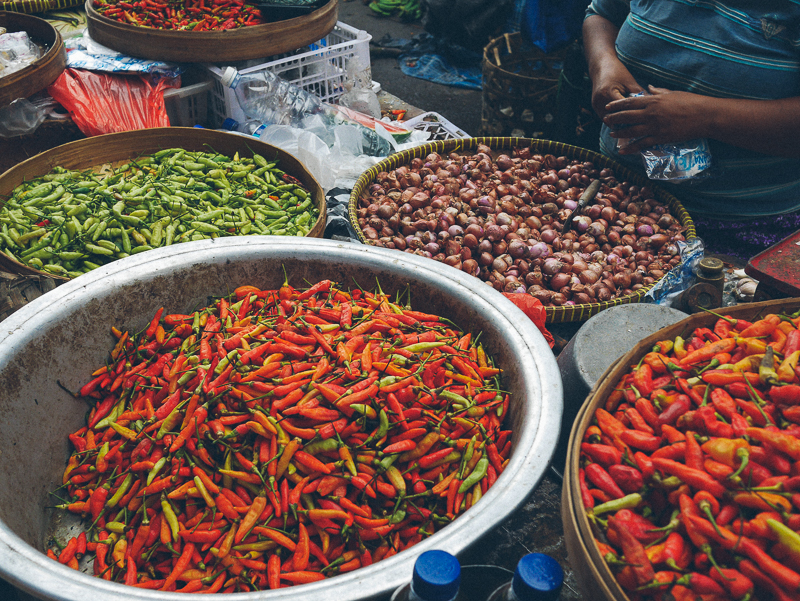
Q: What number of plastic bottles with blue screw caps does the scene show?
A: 3